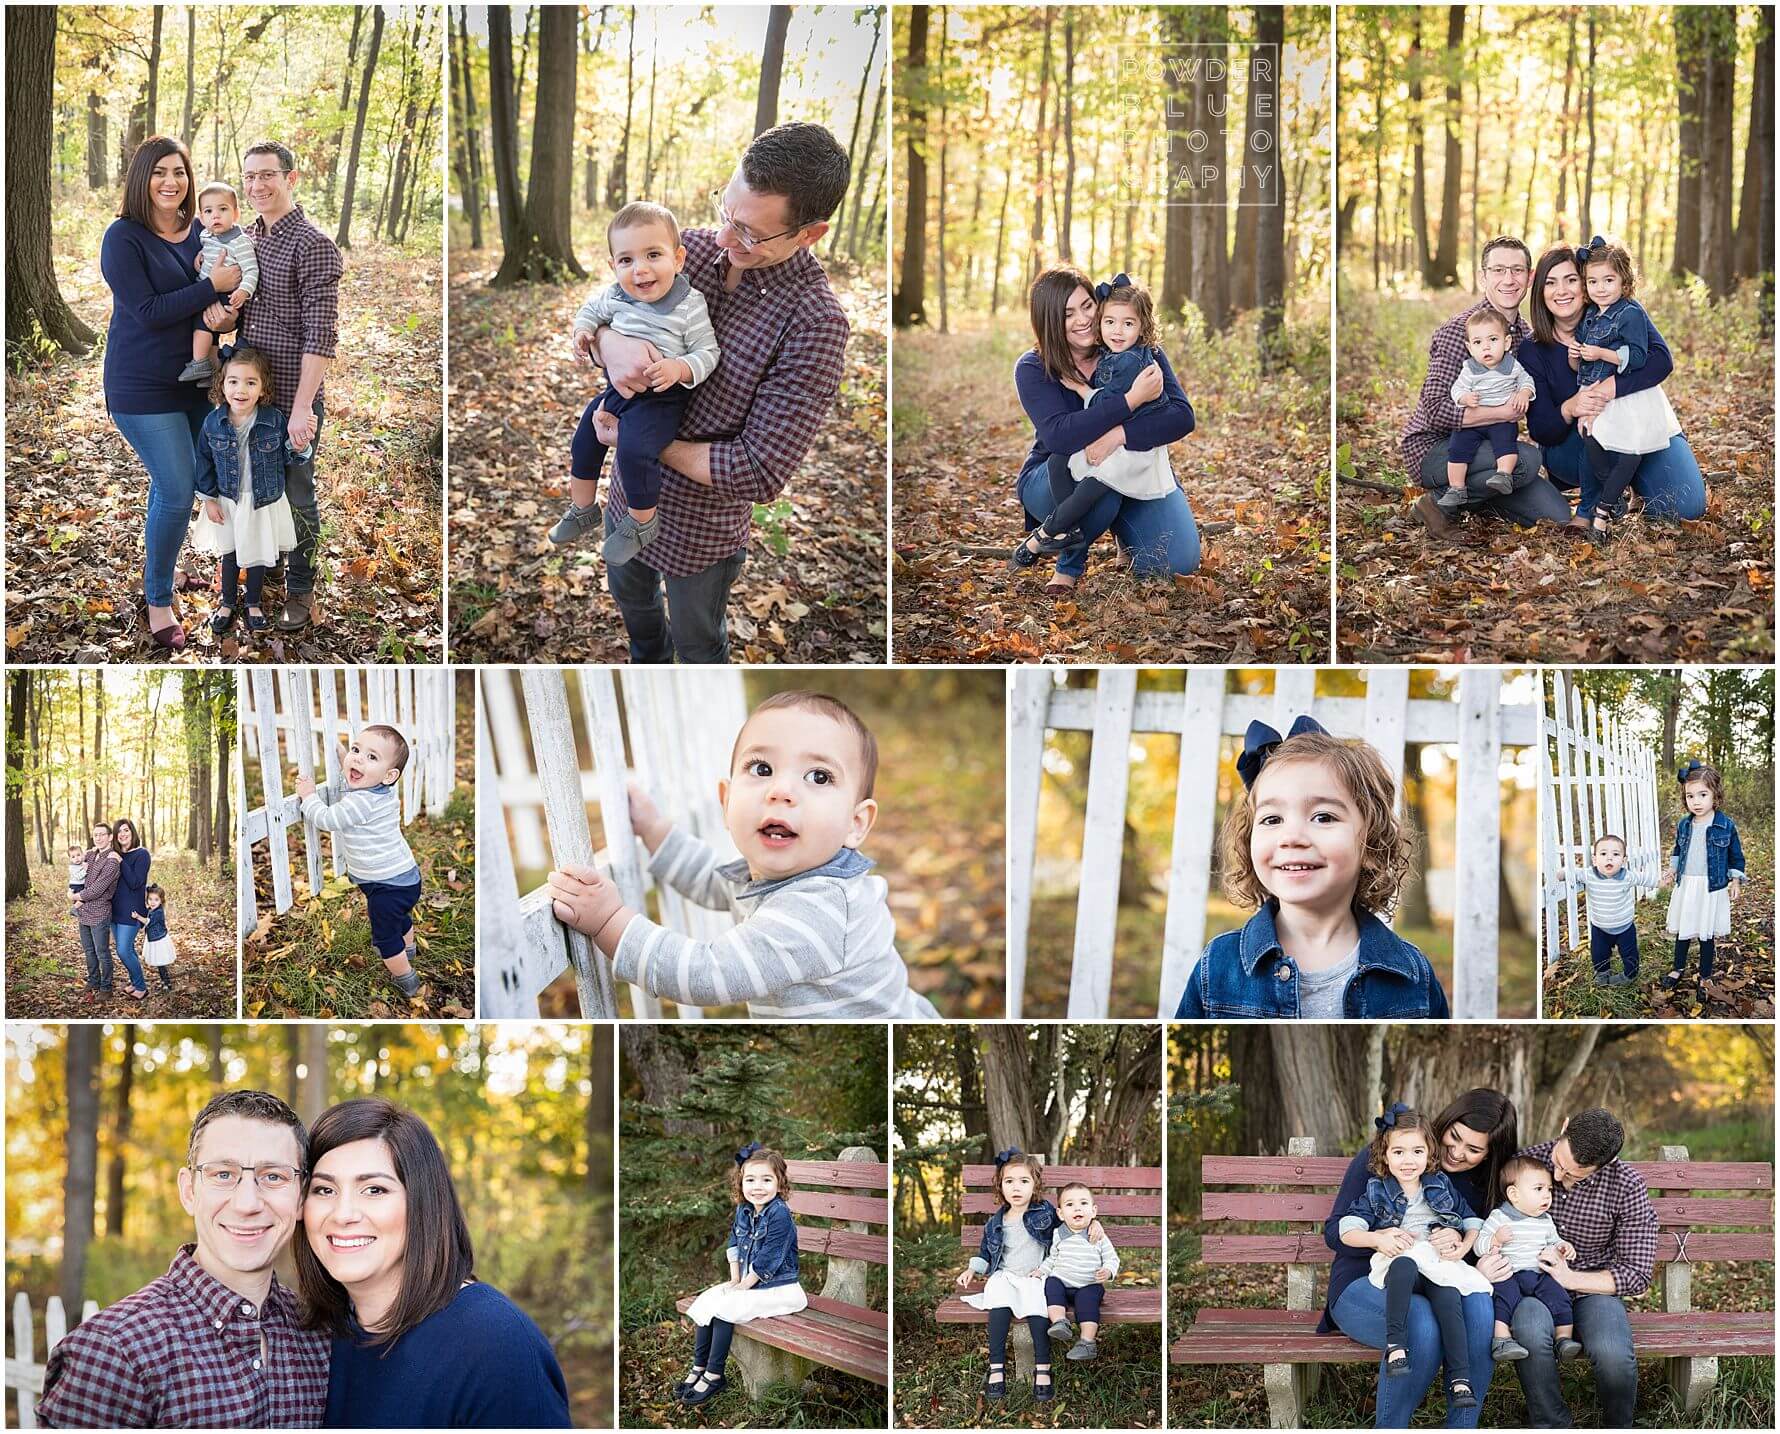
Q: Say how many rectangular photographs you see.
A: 13